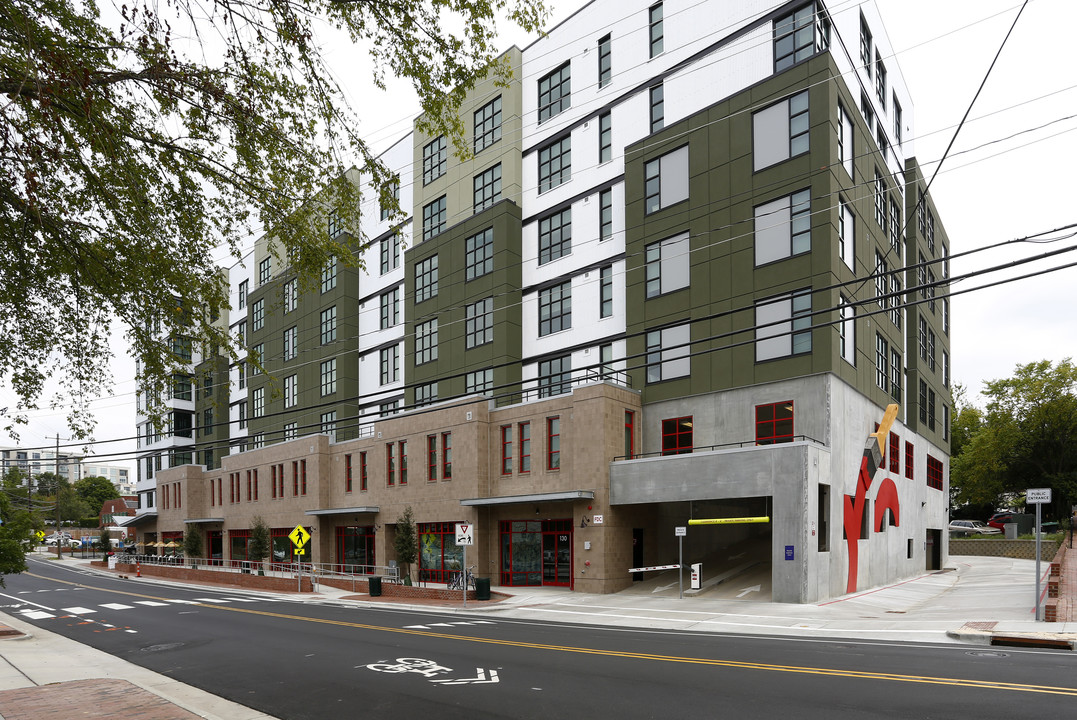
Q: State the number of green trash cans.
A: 2